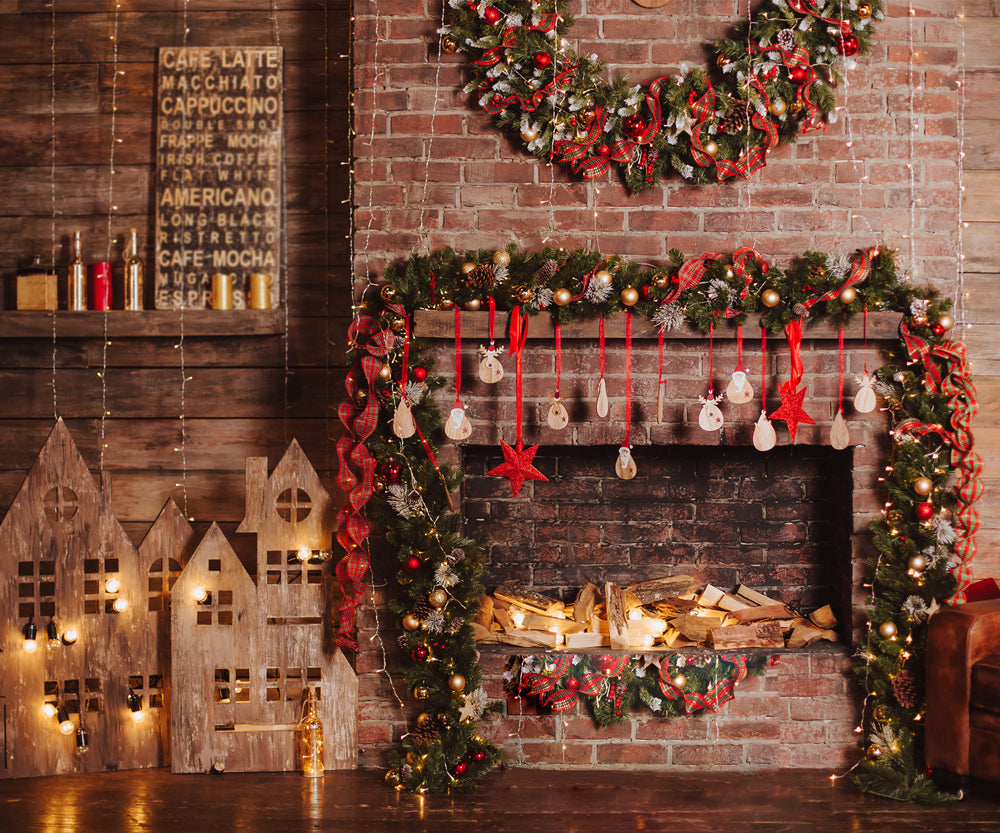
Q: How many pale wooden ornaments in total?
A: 12